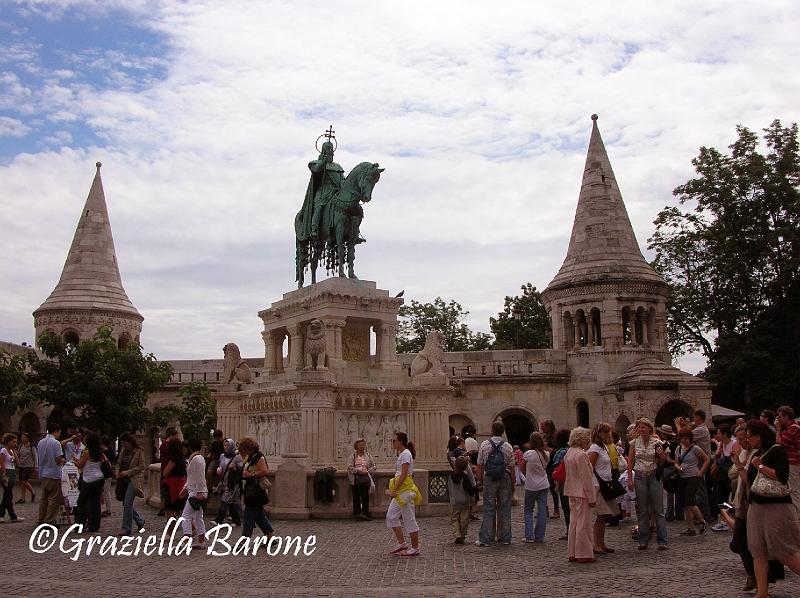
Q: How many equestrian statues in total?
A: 1